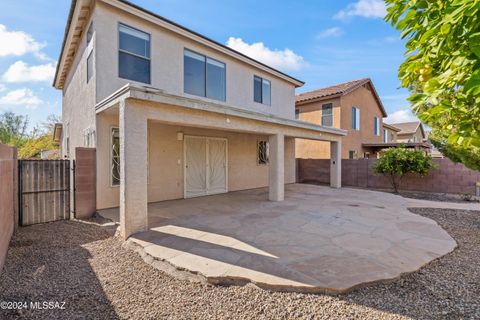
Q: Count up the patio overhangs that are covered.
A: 1